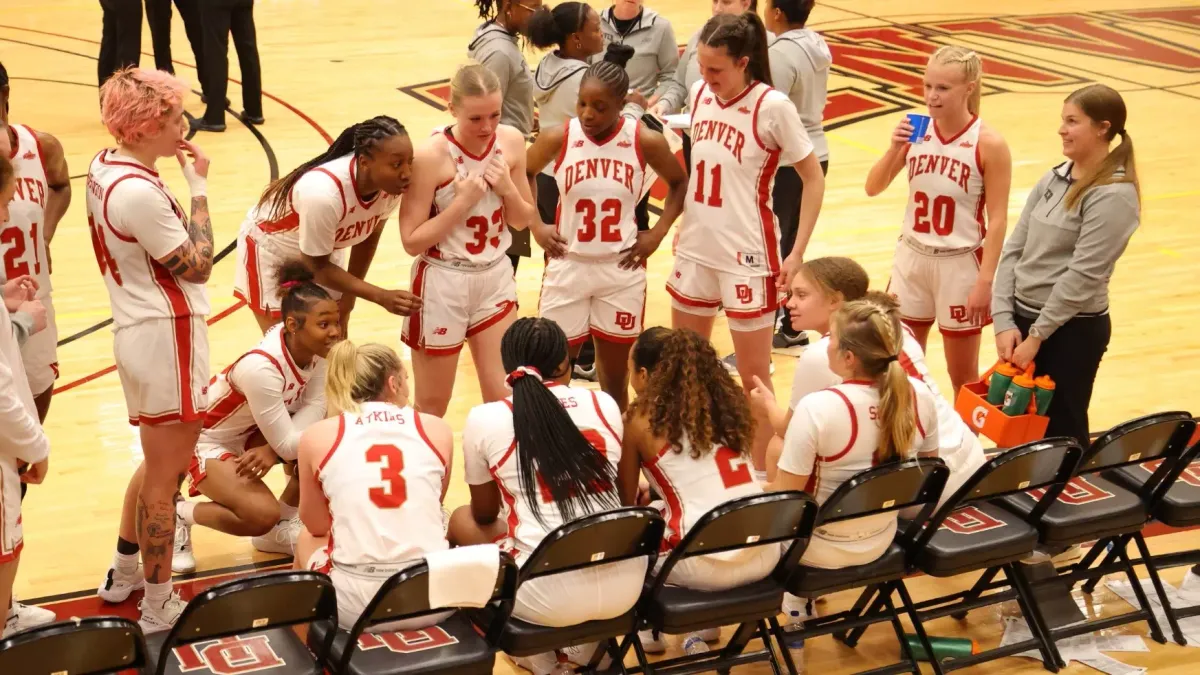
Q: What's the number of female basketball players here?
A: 14